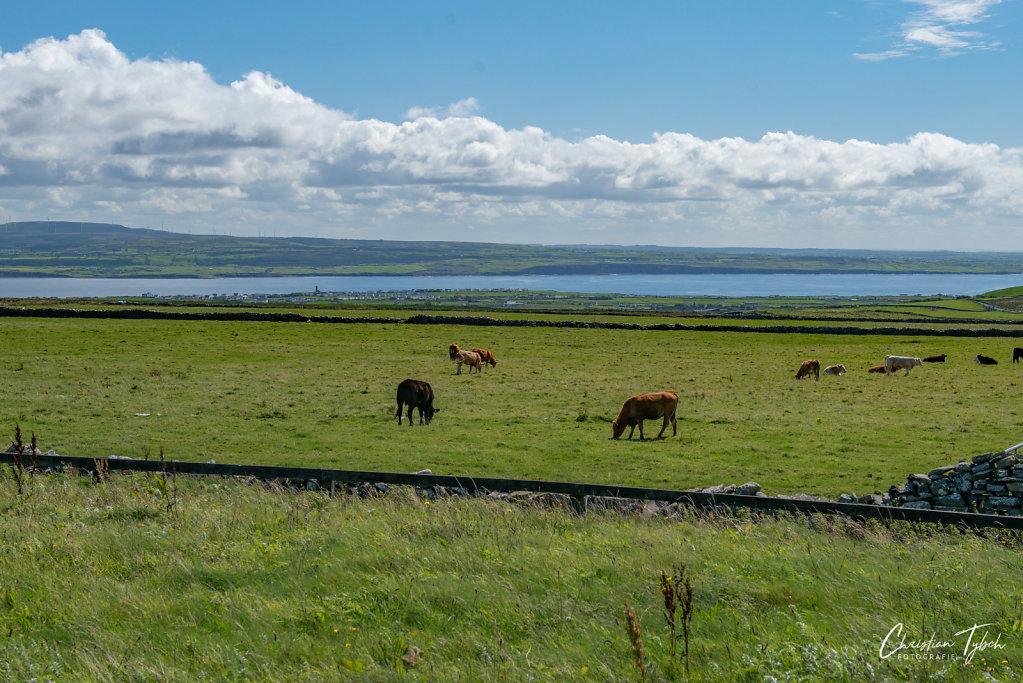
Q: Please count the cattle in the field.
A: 12